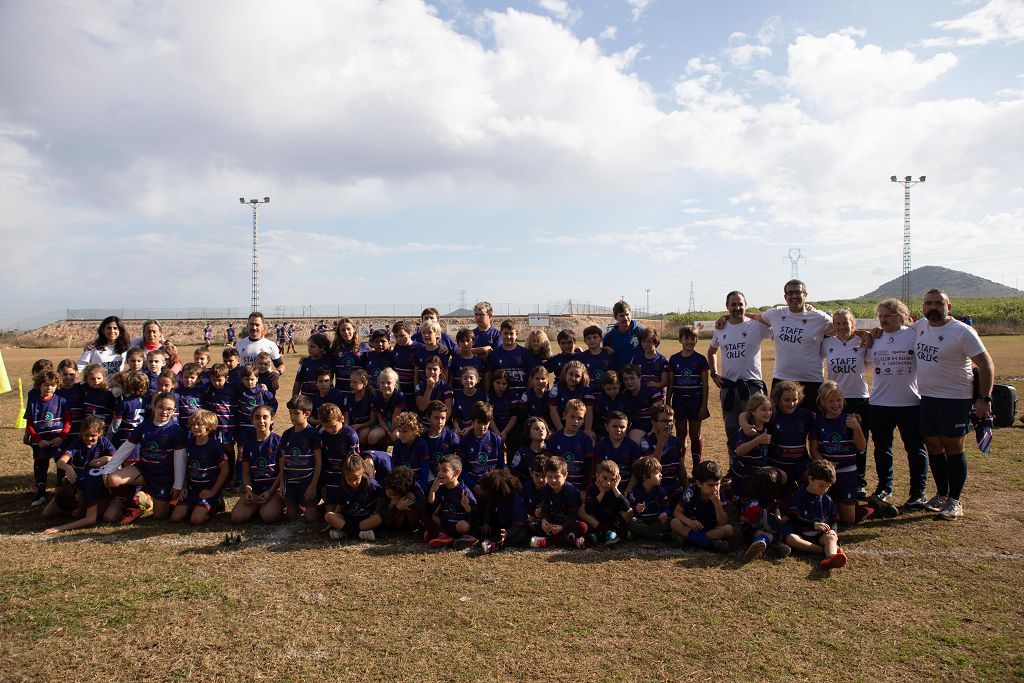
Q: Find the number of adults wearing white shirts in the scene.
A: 8